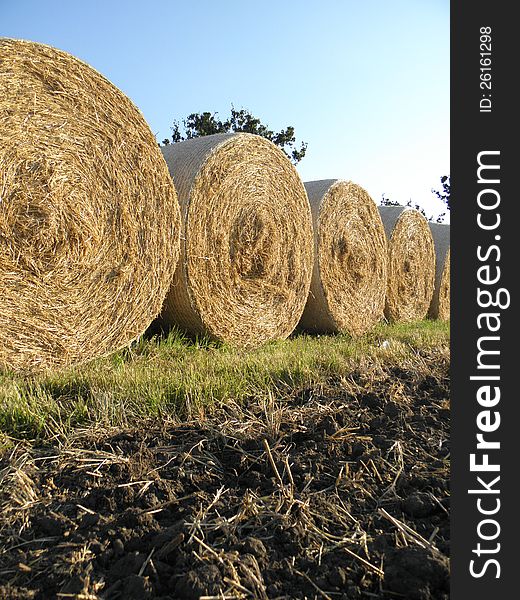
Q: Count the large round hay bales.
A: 5